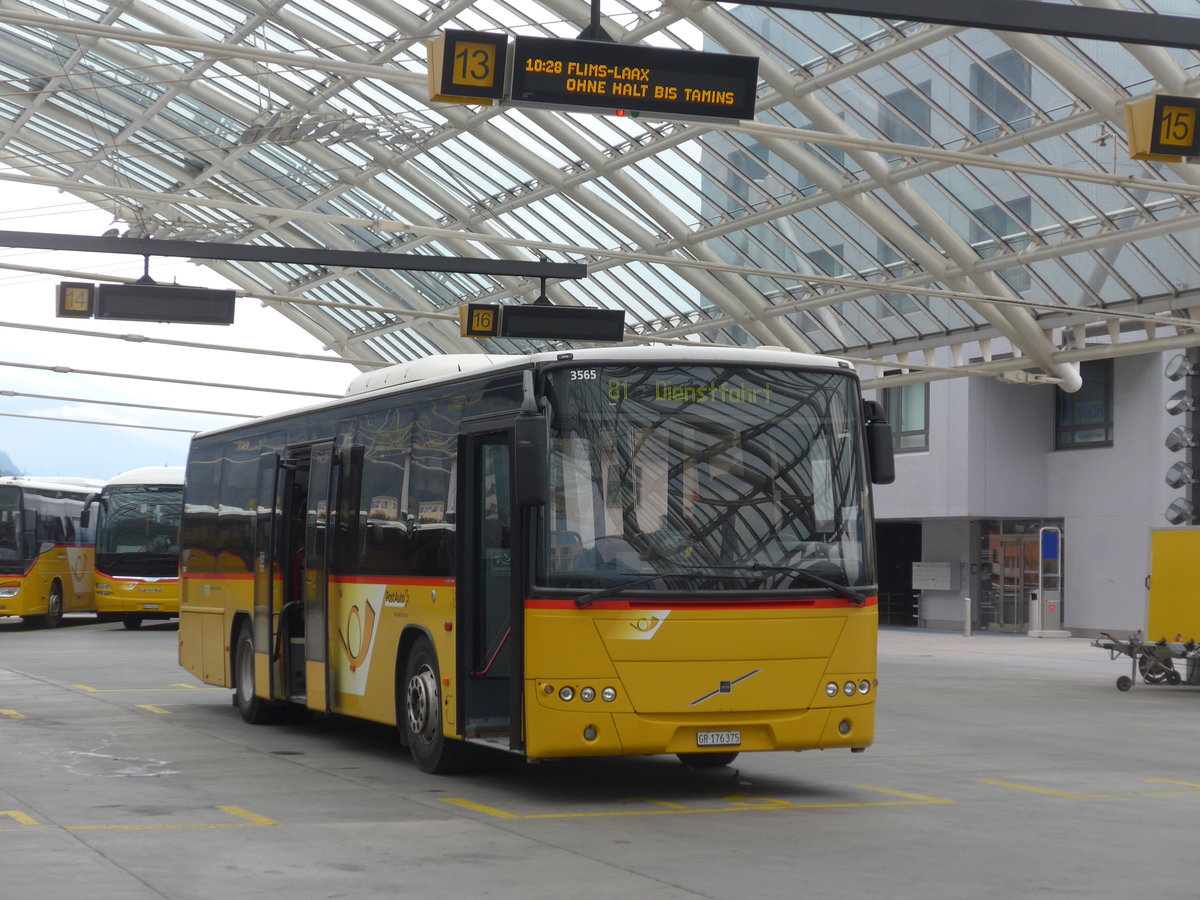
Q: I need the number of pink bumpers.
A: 0